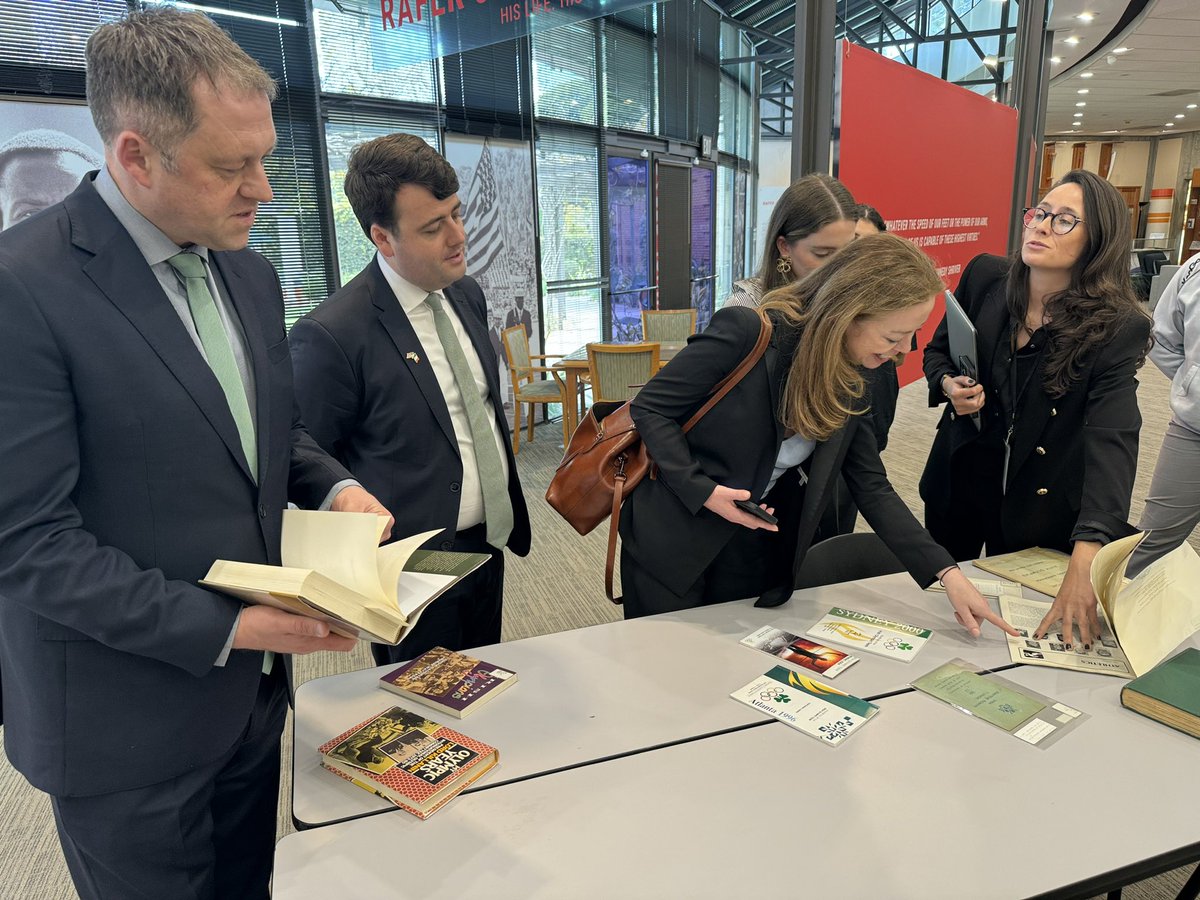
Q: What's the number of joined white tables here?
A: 2